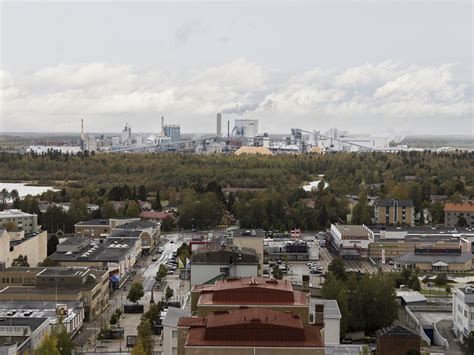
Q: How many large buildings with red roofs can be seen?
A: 2